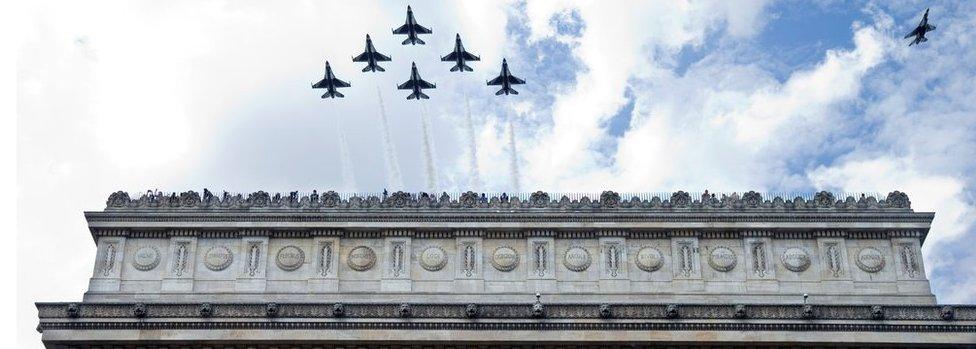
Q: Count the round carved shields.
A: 11